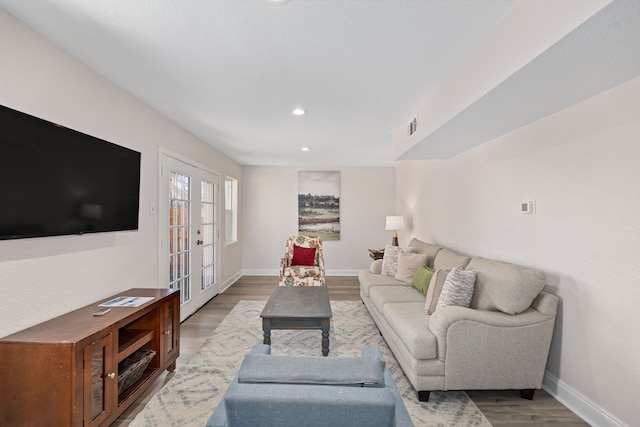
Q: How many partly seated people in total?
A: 0